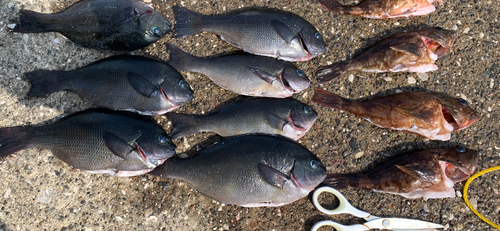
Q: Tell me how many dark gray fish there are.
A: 7